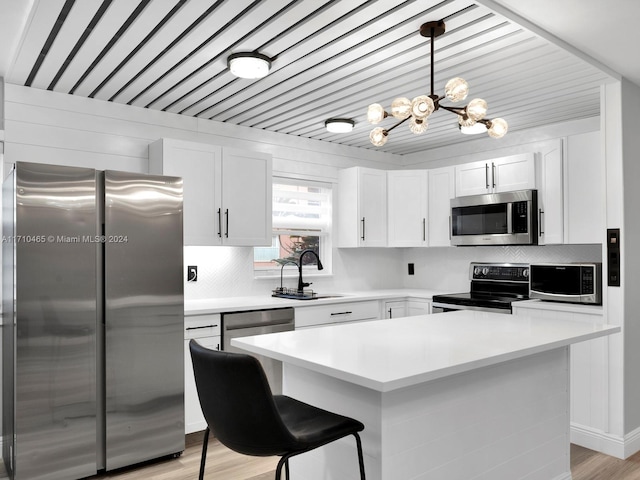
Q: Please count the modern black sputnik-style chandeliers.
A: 1